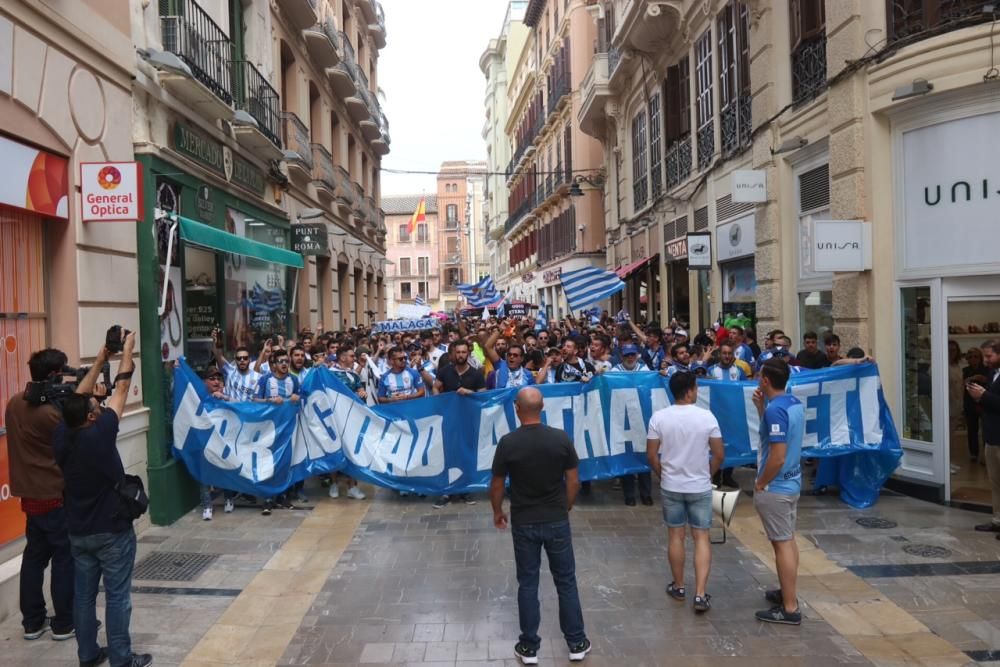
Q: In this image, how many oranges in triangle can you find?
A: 0